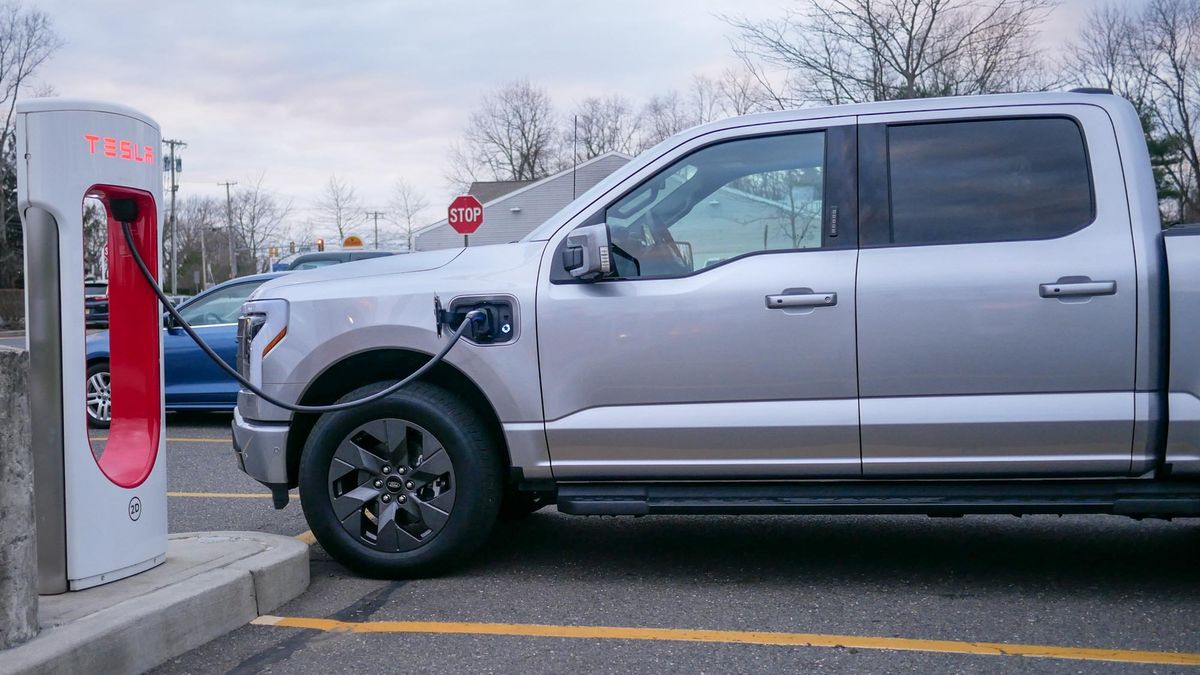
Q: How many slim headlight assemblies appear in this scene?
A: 1